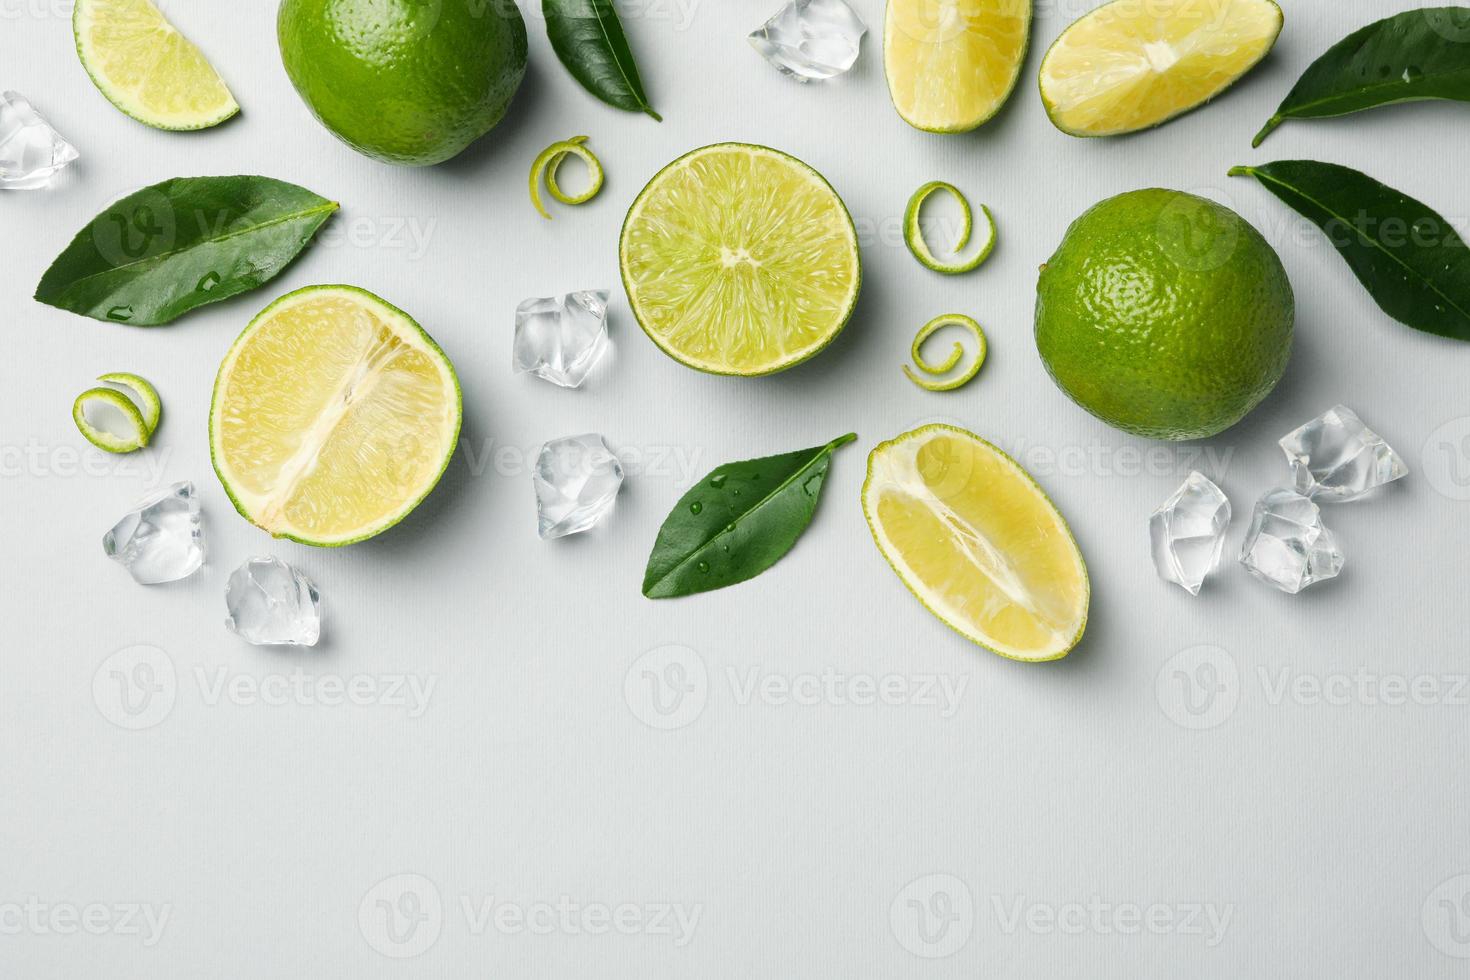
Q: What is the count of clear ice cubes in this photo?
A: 9